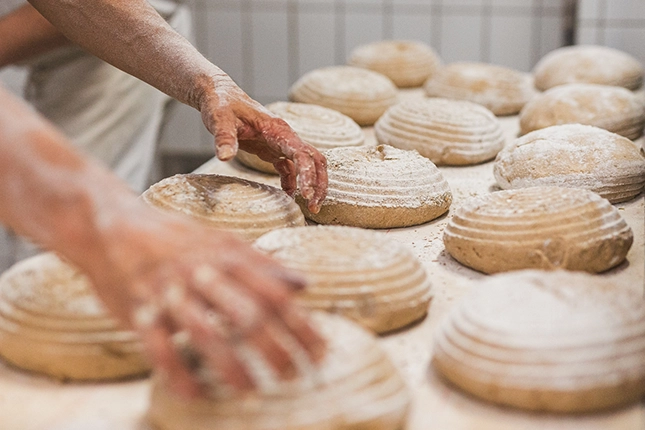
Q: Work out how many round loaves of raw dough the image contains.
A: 15